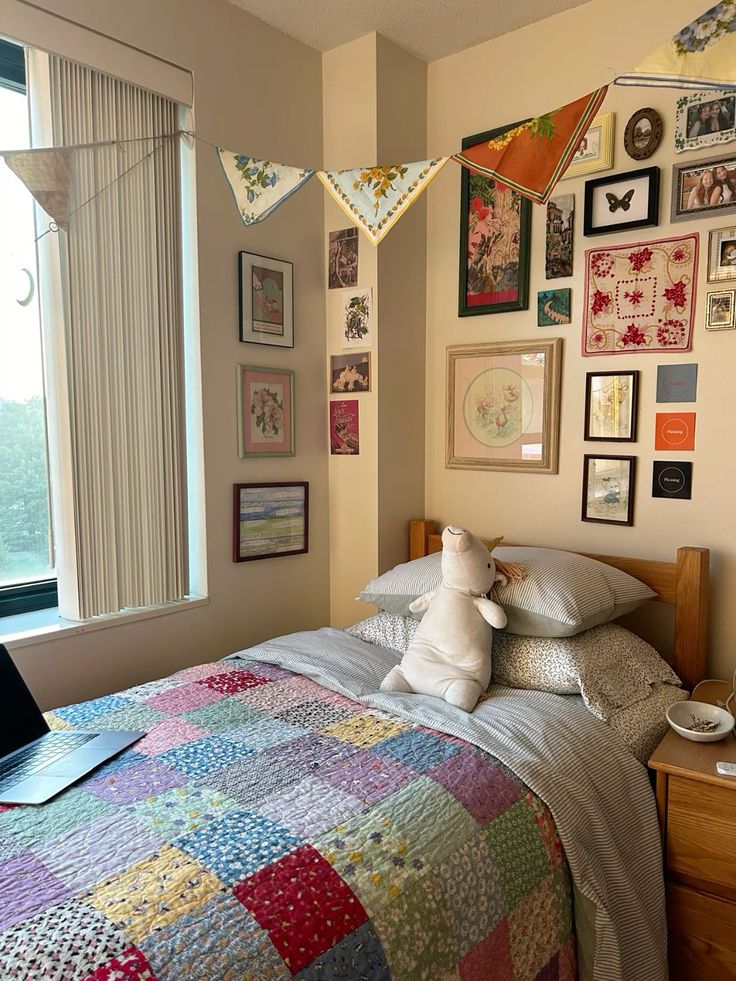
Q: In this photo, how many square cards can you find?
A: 3